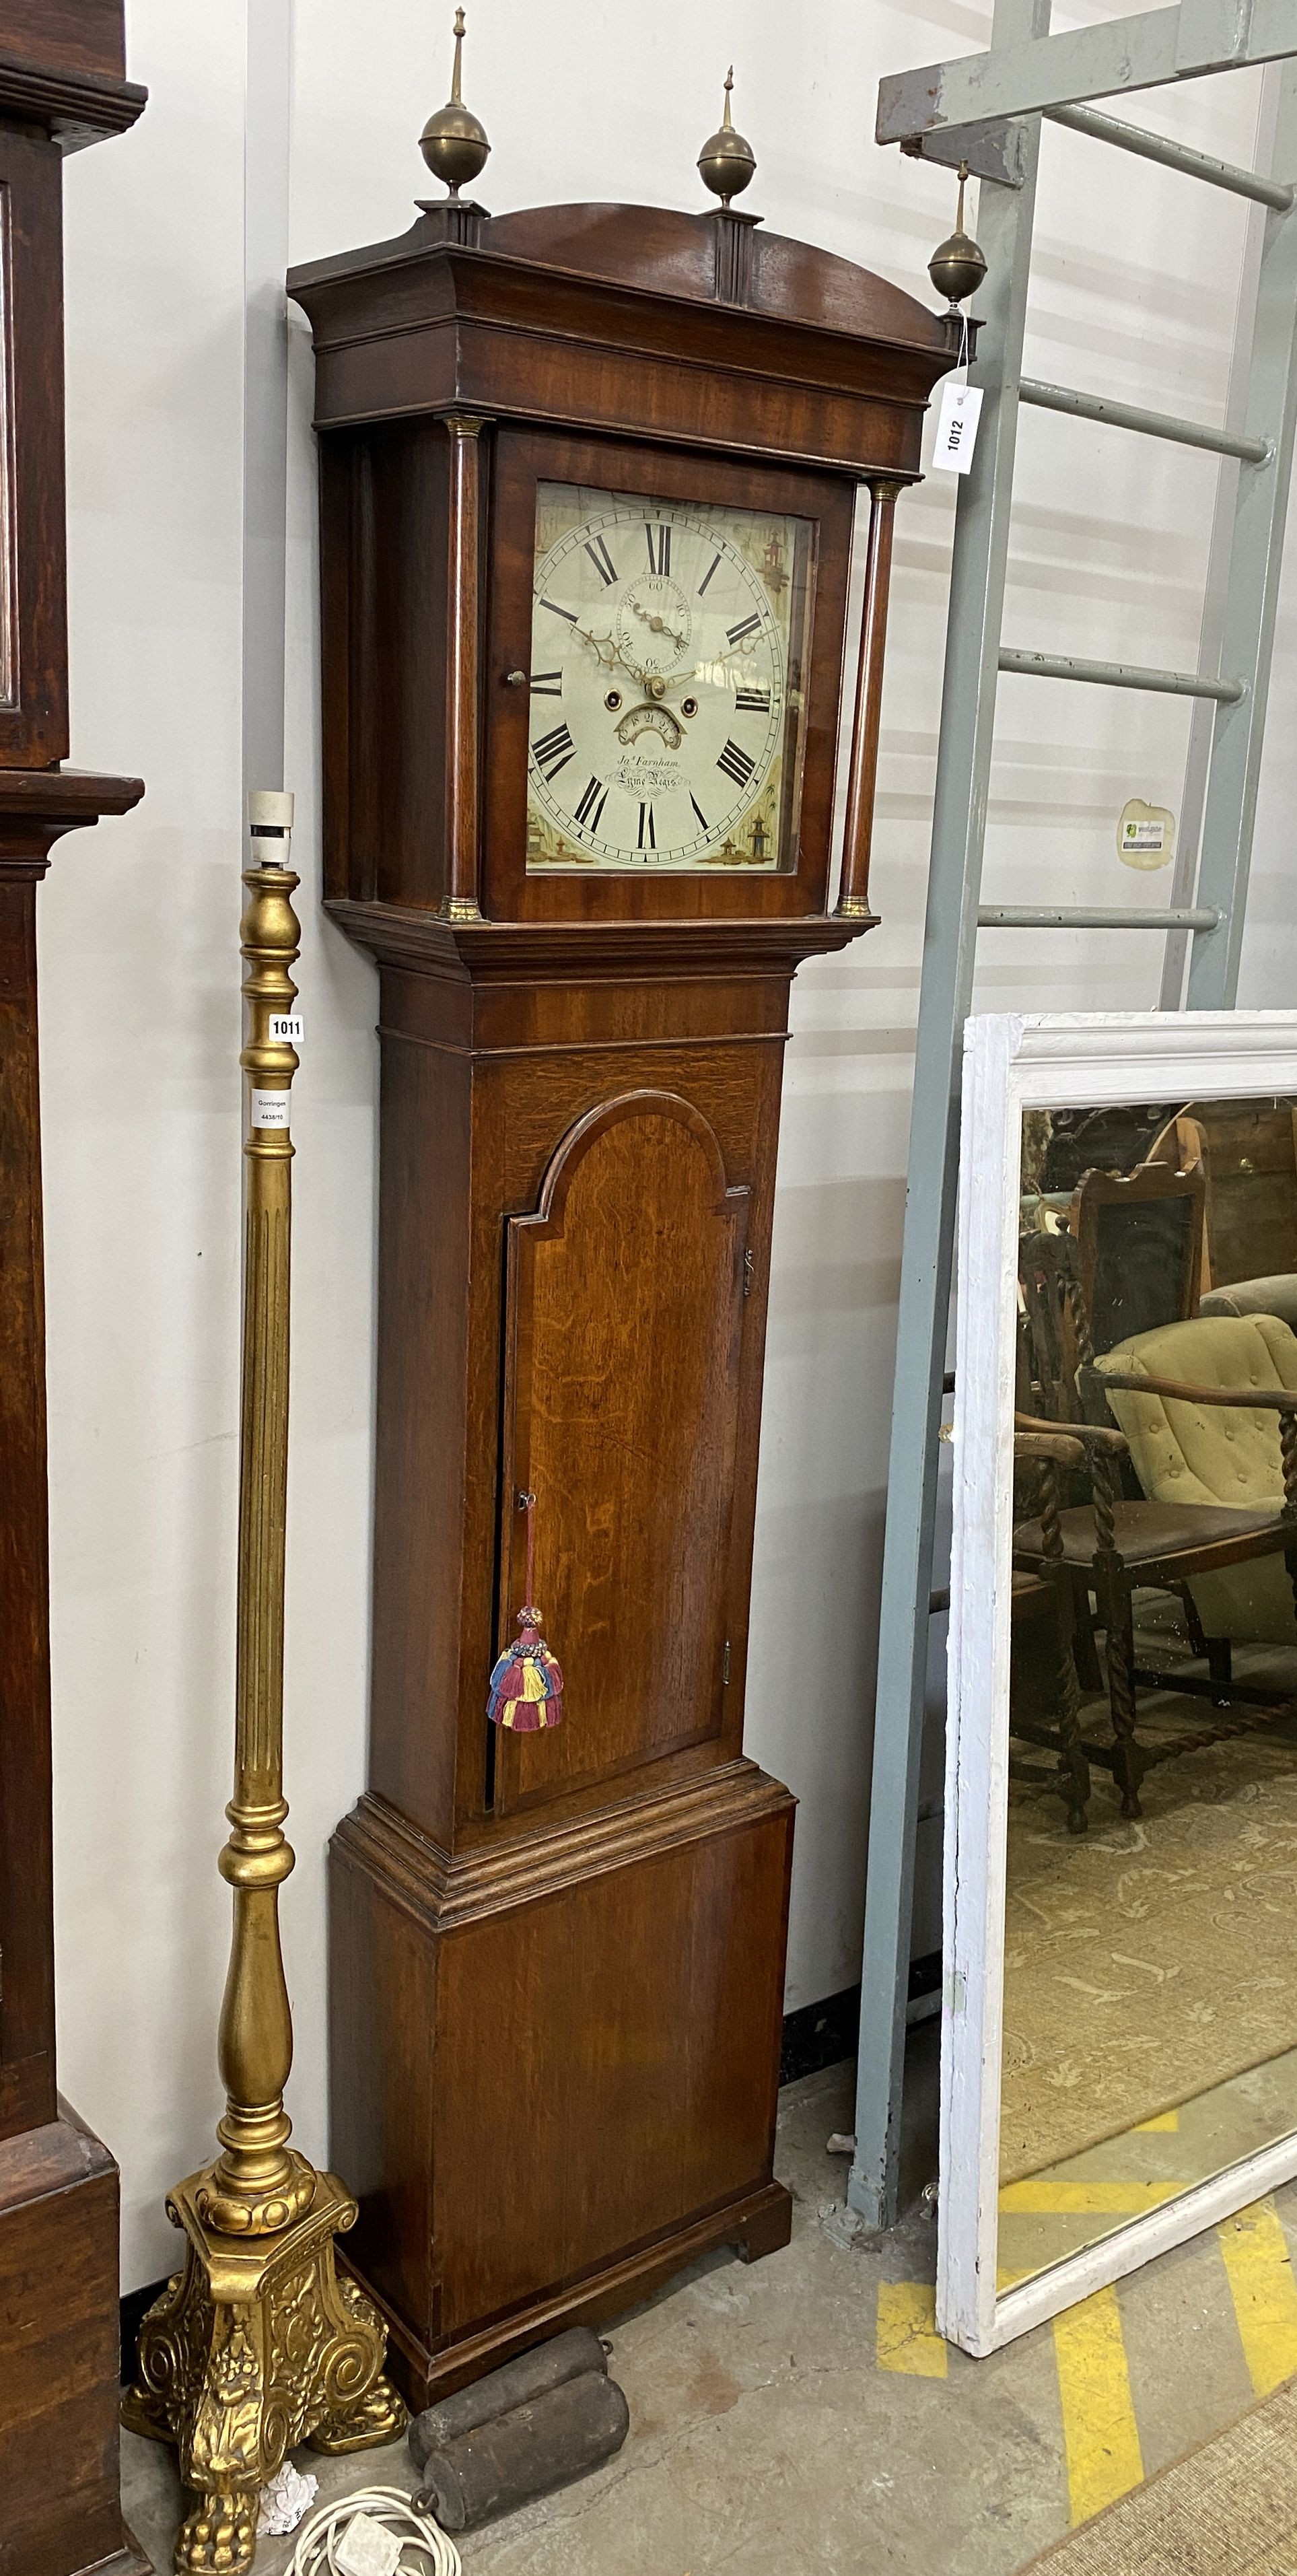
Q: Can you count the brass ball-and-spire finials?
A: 3